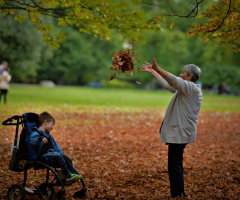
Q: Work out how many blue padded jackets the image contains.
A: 1